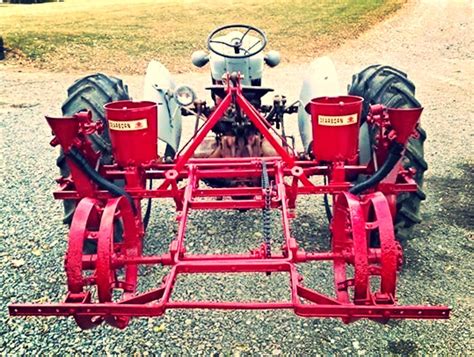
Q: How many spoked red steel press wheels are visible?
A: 4